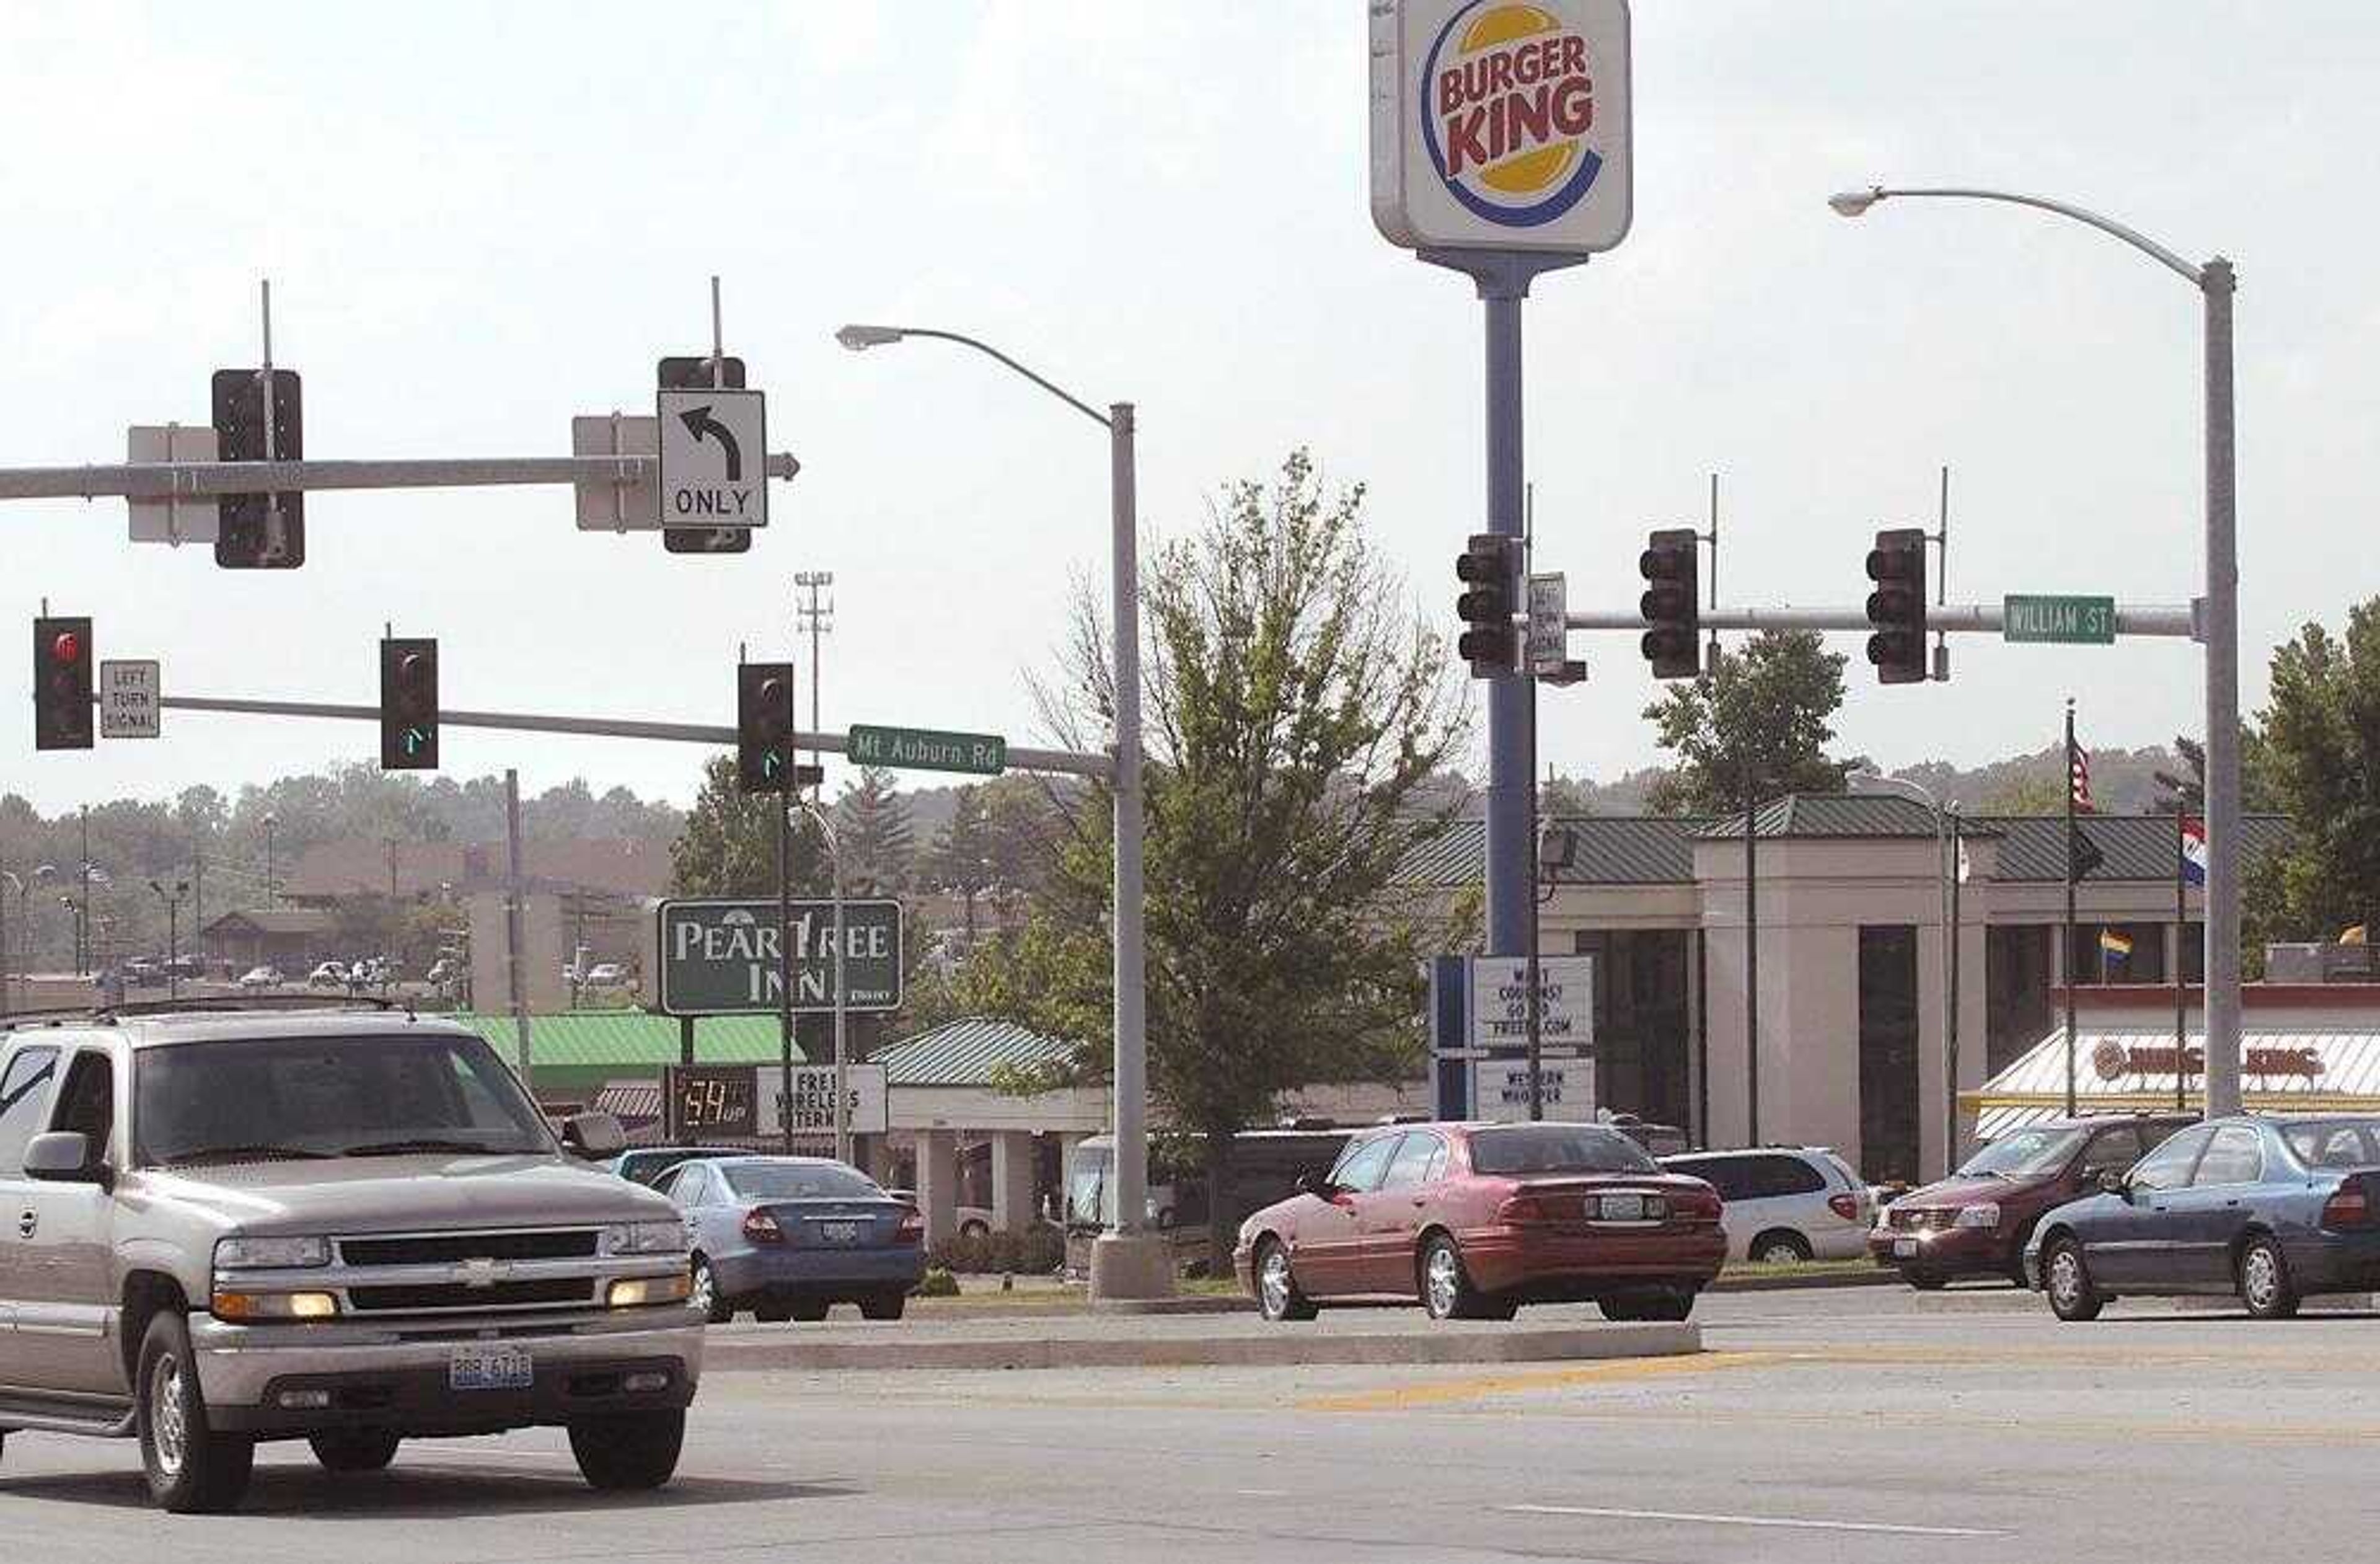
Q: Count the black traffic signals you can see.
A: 8